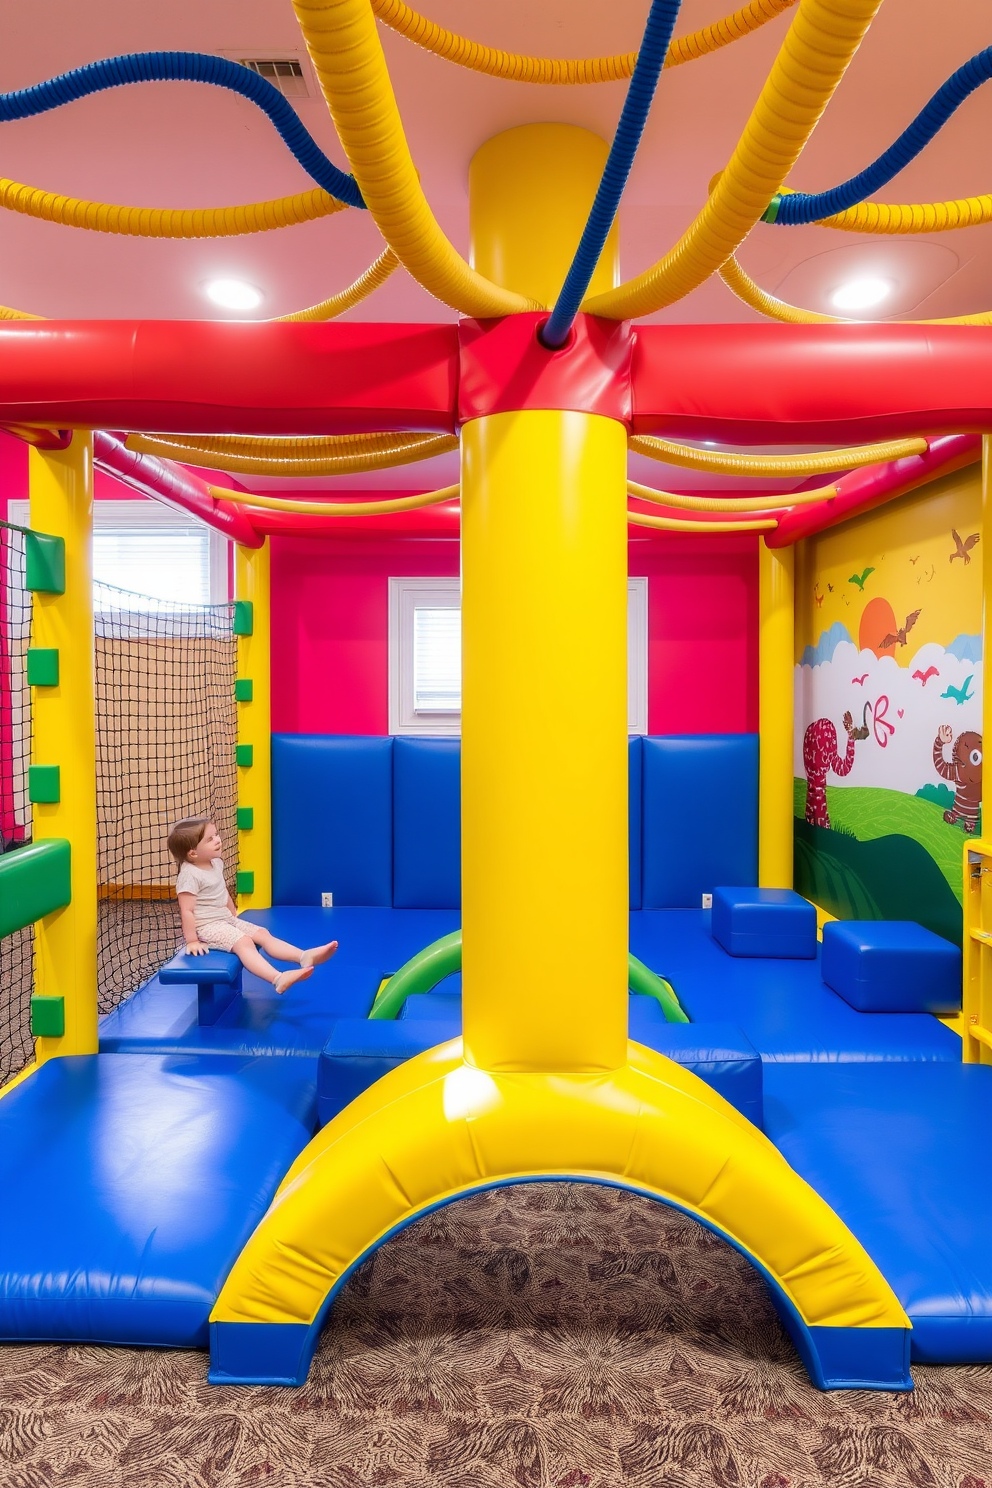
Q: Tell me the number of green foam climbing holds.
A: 9